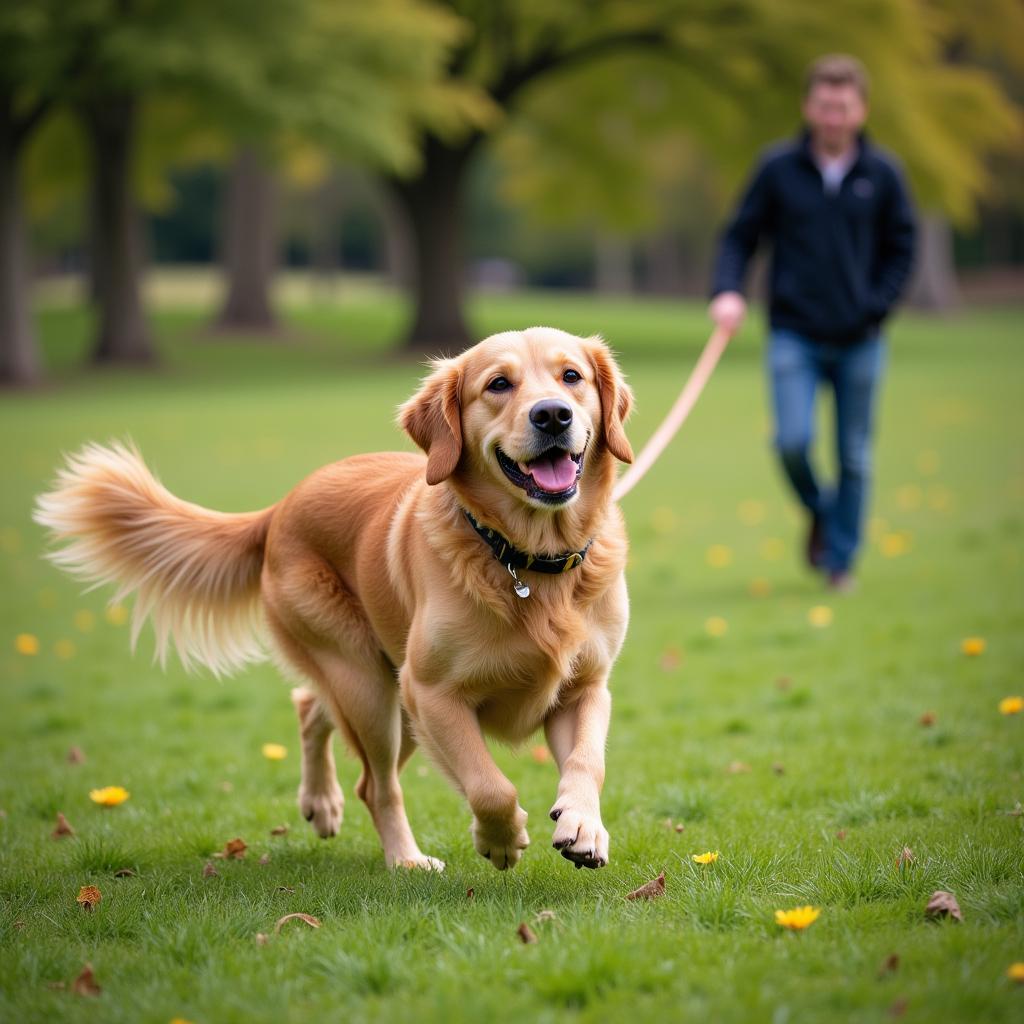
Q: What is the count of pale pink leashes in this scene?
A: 1